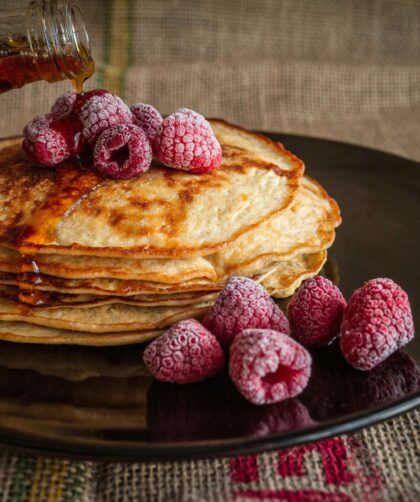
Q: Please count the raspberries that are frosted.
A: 11